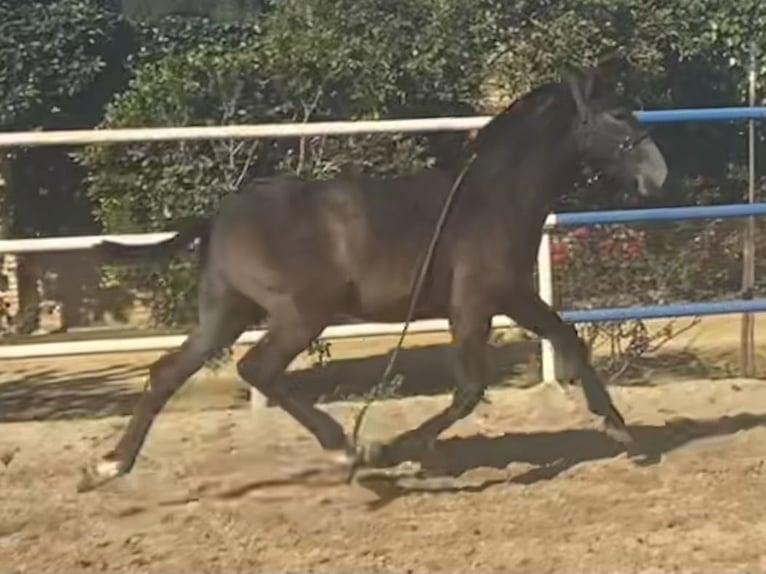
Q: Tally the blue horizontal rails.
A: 3